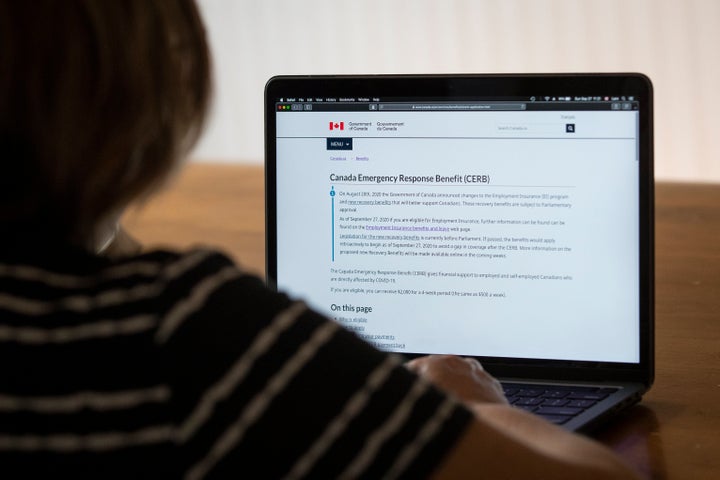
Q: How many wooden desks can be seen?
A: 1